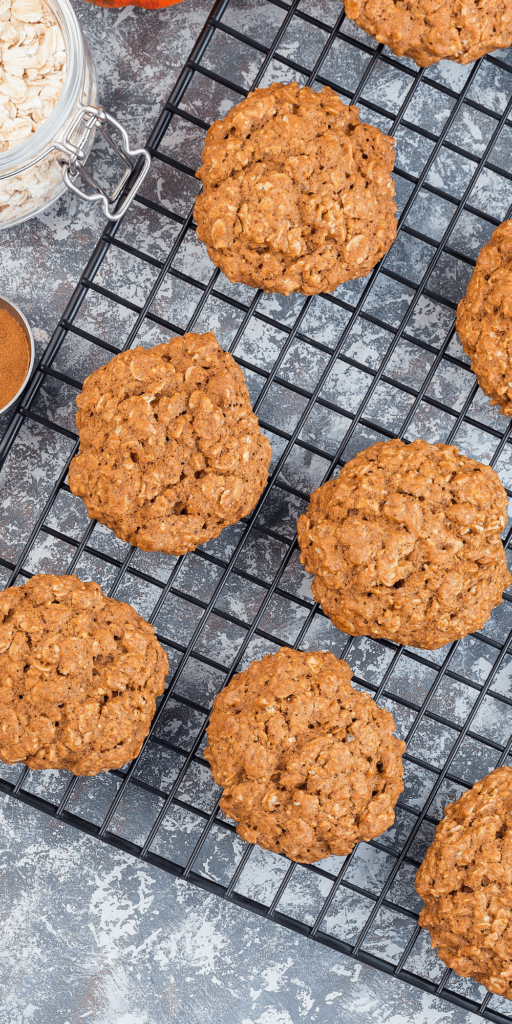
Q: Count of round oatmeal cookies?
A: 8